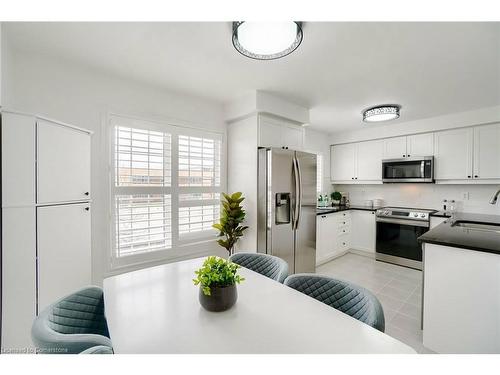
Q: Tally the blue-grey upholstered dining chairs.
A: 4